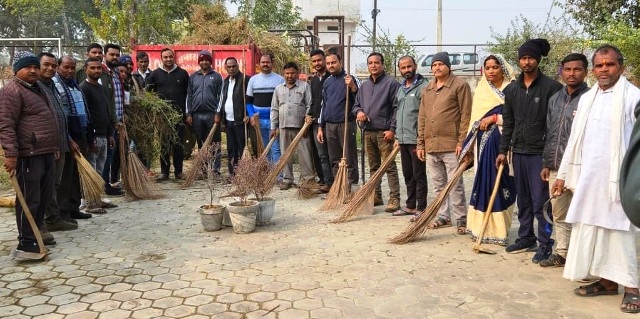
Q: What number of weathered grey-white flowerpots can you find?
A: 4